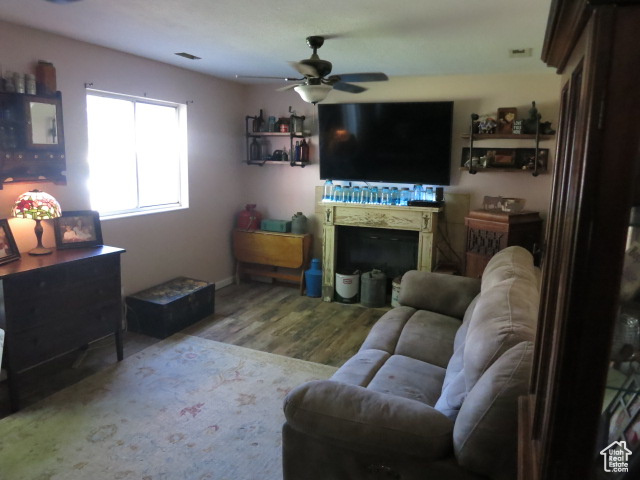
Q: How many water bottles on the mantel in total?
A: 11